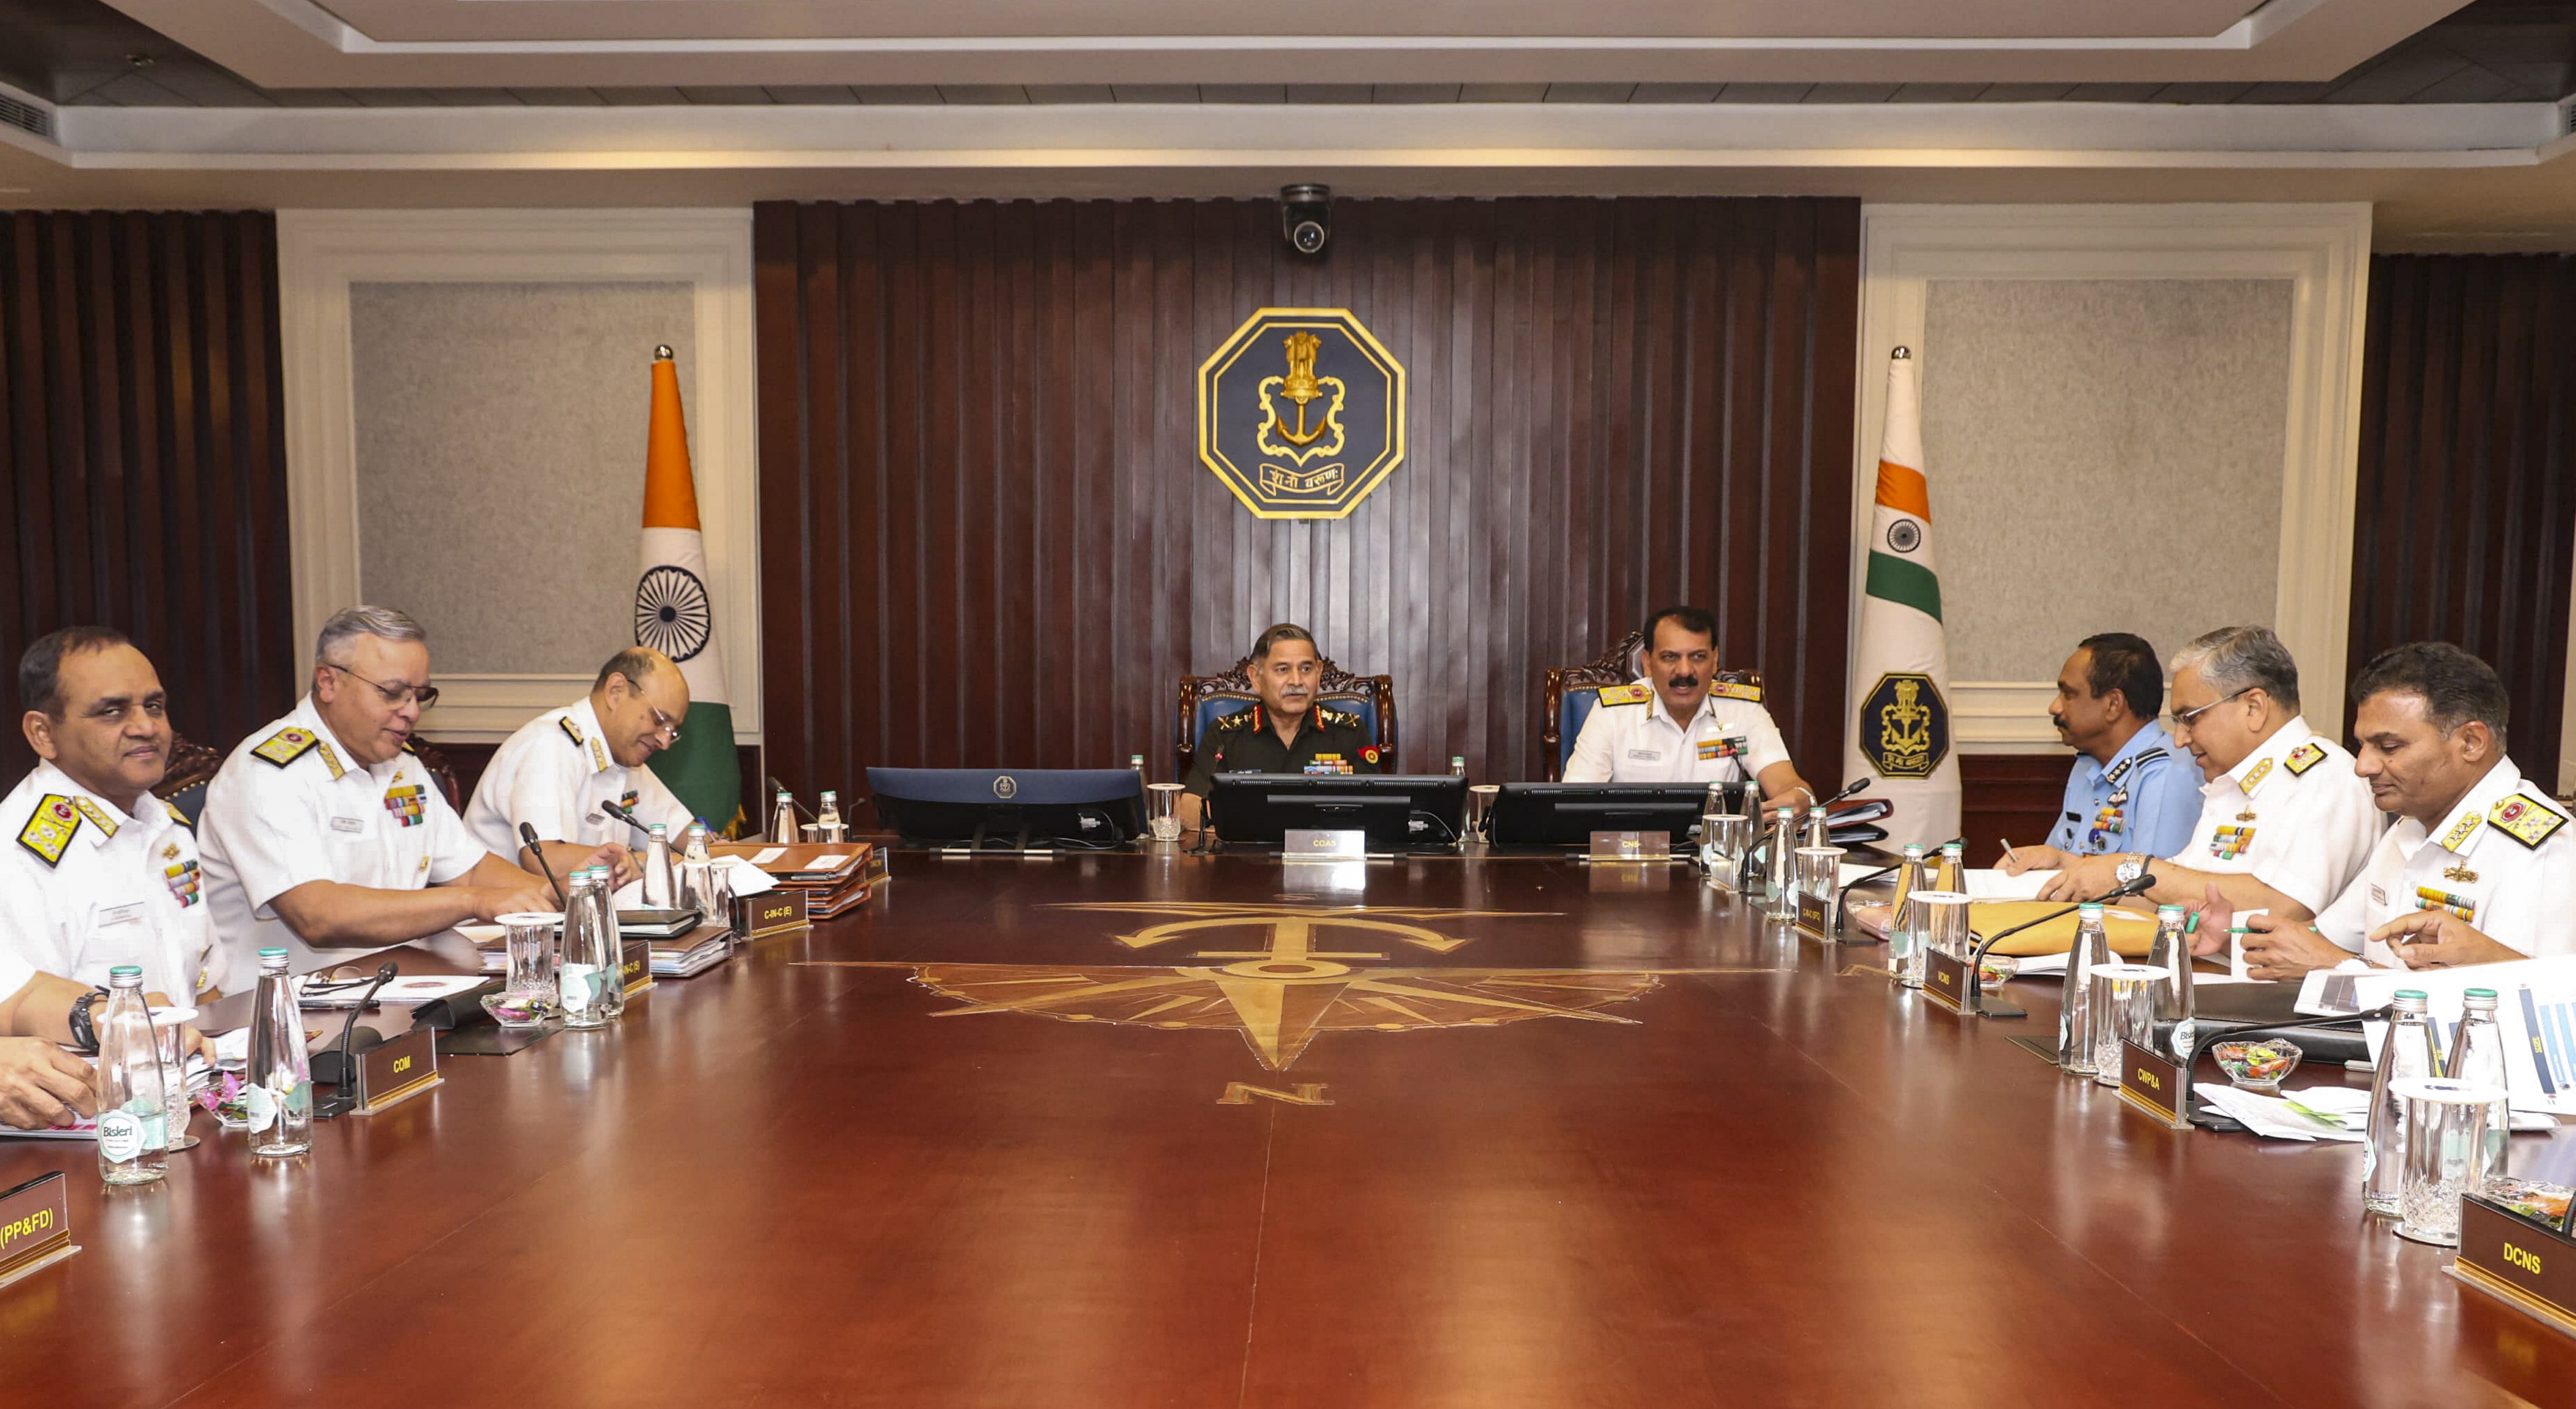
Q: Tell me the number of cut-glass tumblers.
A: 11